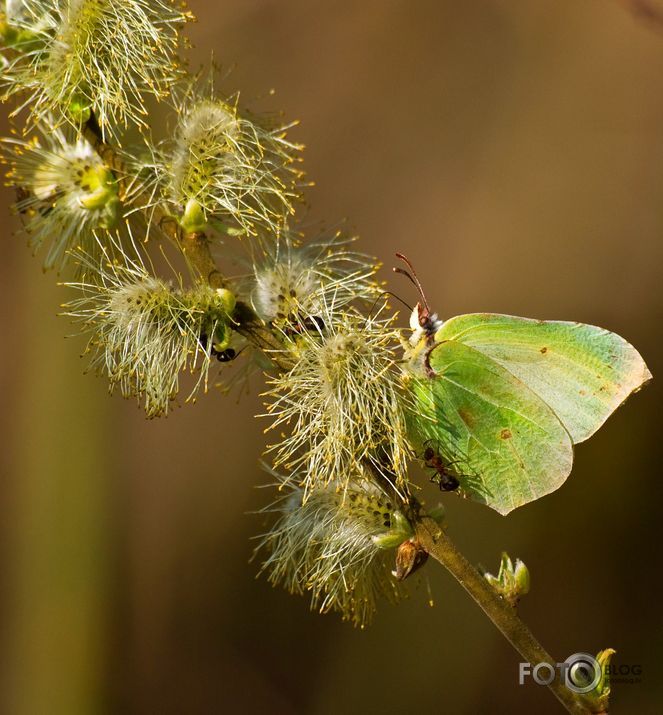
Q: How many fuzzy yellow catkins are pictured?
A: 7